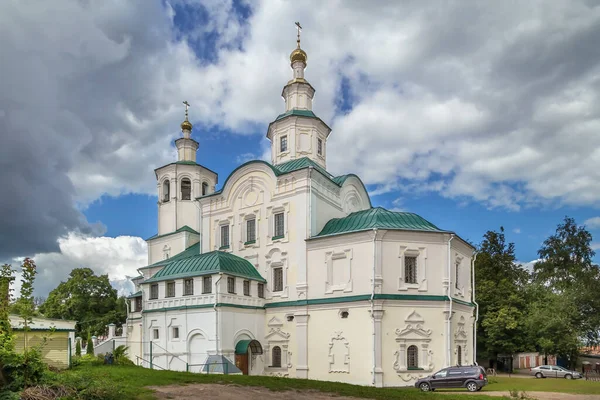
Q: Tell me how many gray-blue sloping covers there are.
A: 1